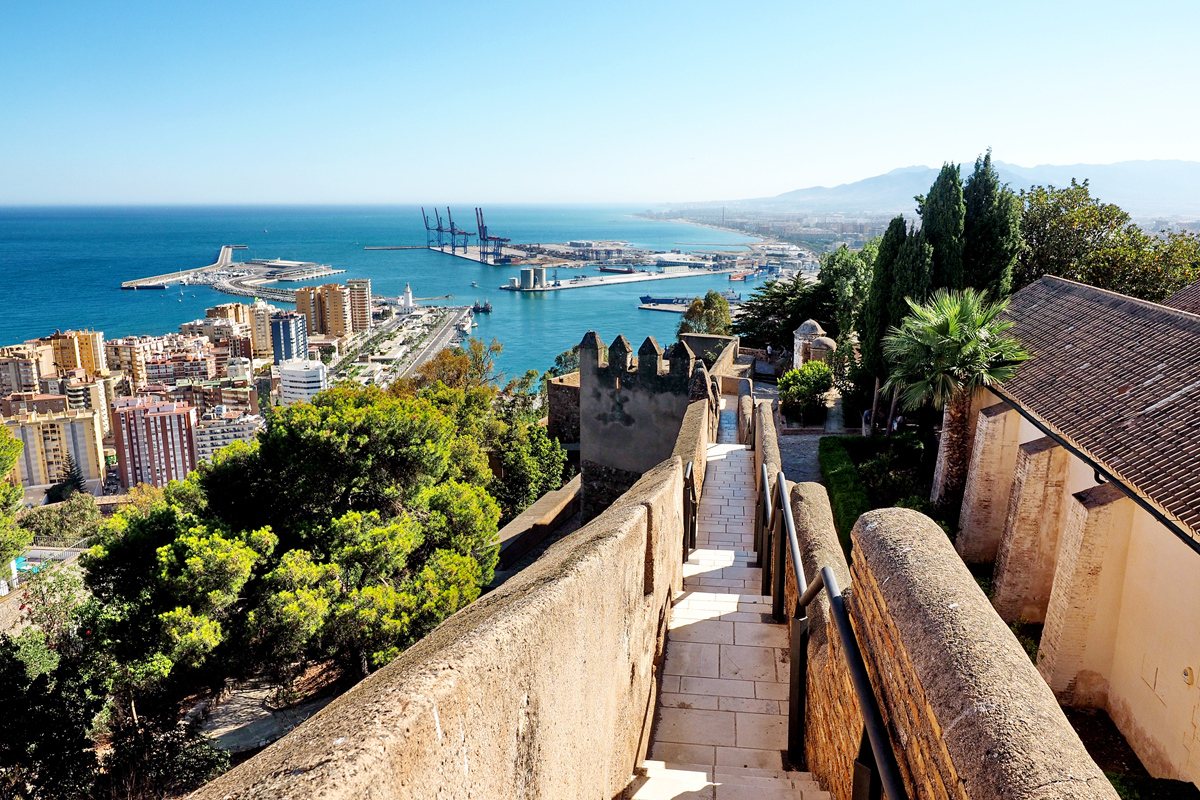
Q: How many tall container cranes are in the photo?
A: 5